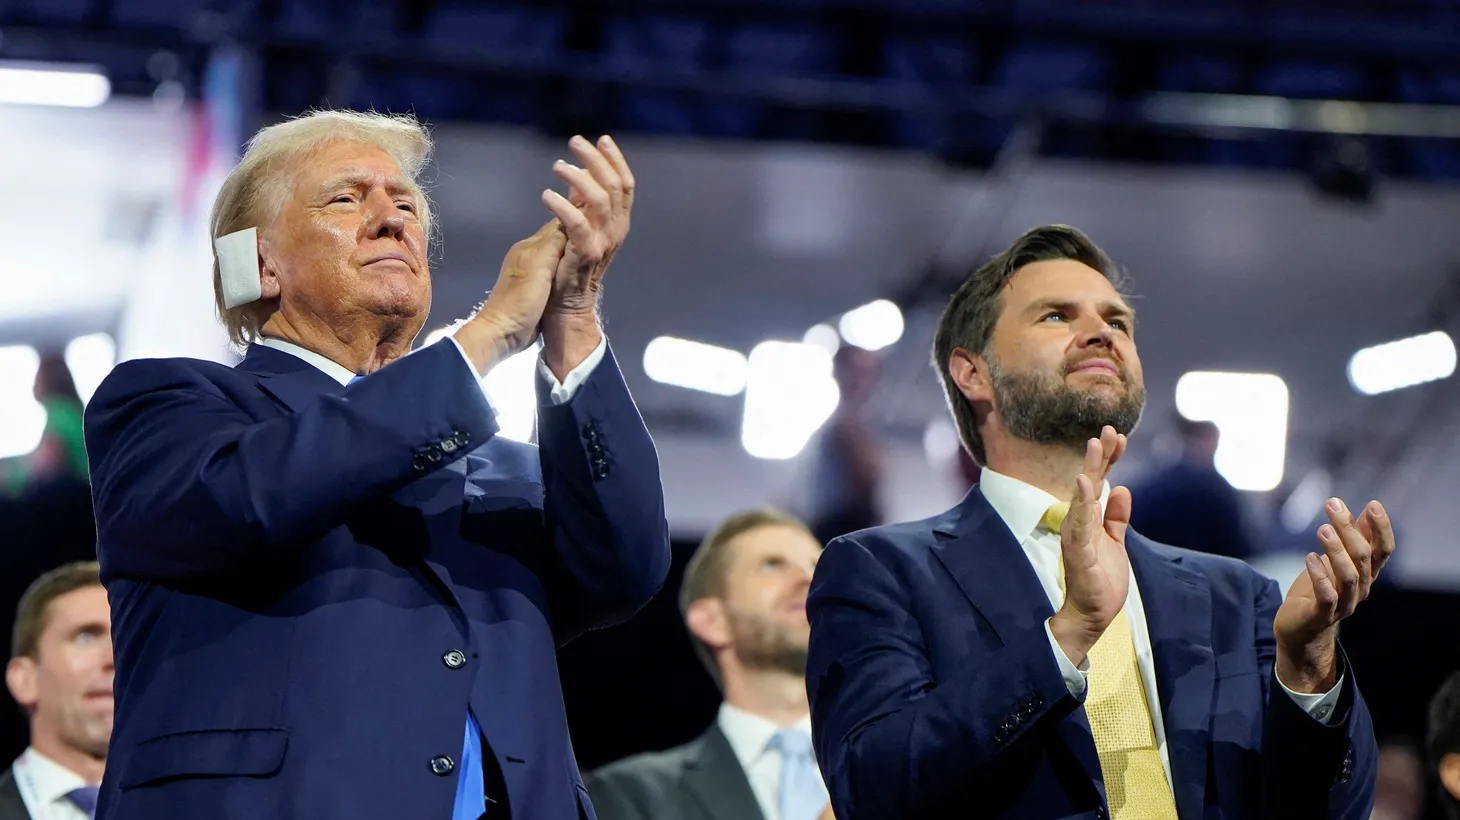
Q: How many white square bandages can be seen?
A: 1